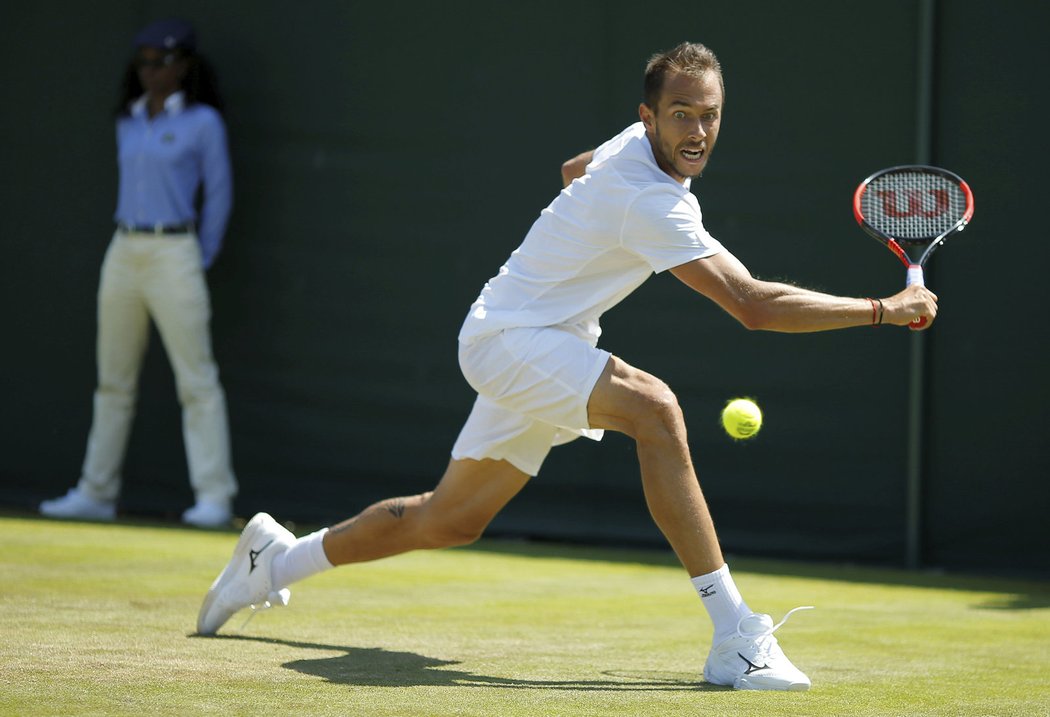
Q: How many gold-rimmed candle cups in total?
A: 0